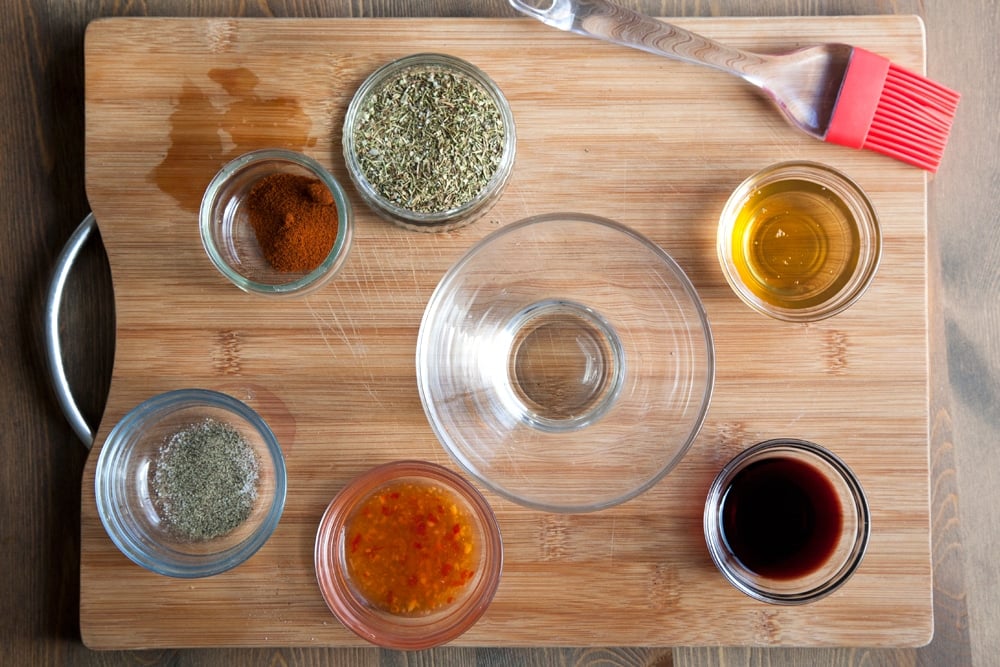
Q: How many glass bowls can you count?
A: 7